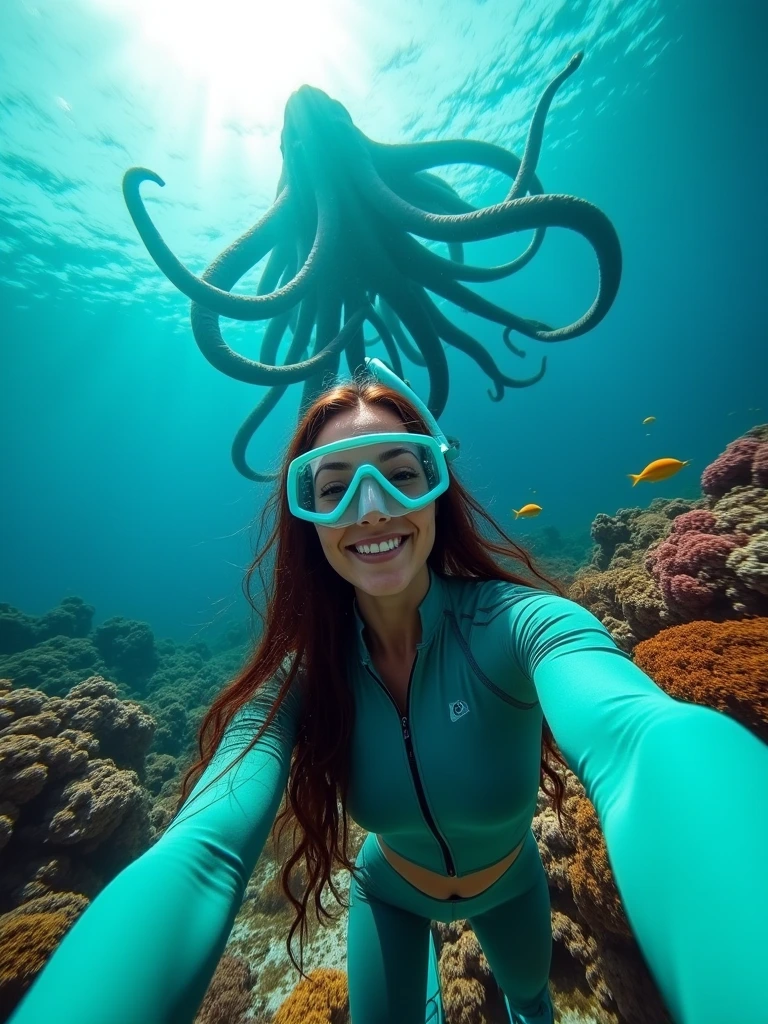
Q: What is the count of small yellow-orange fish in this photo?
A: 3